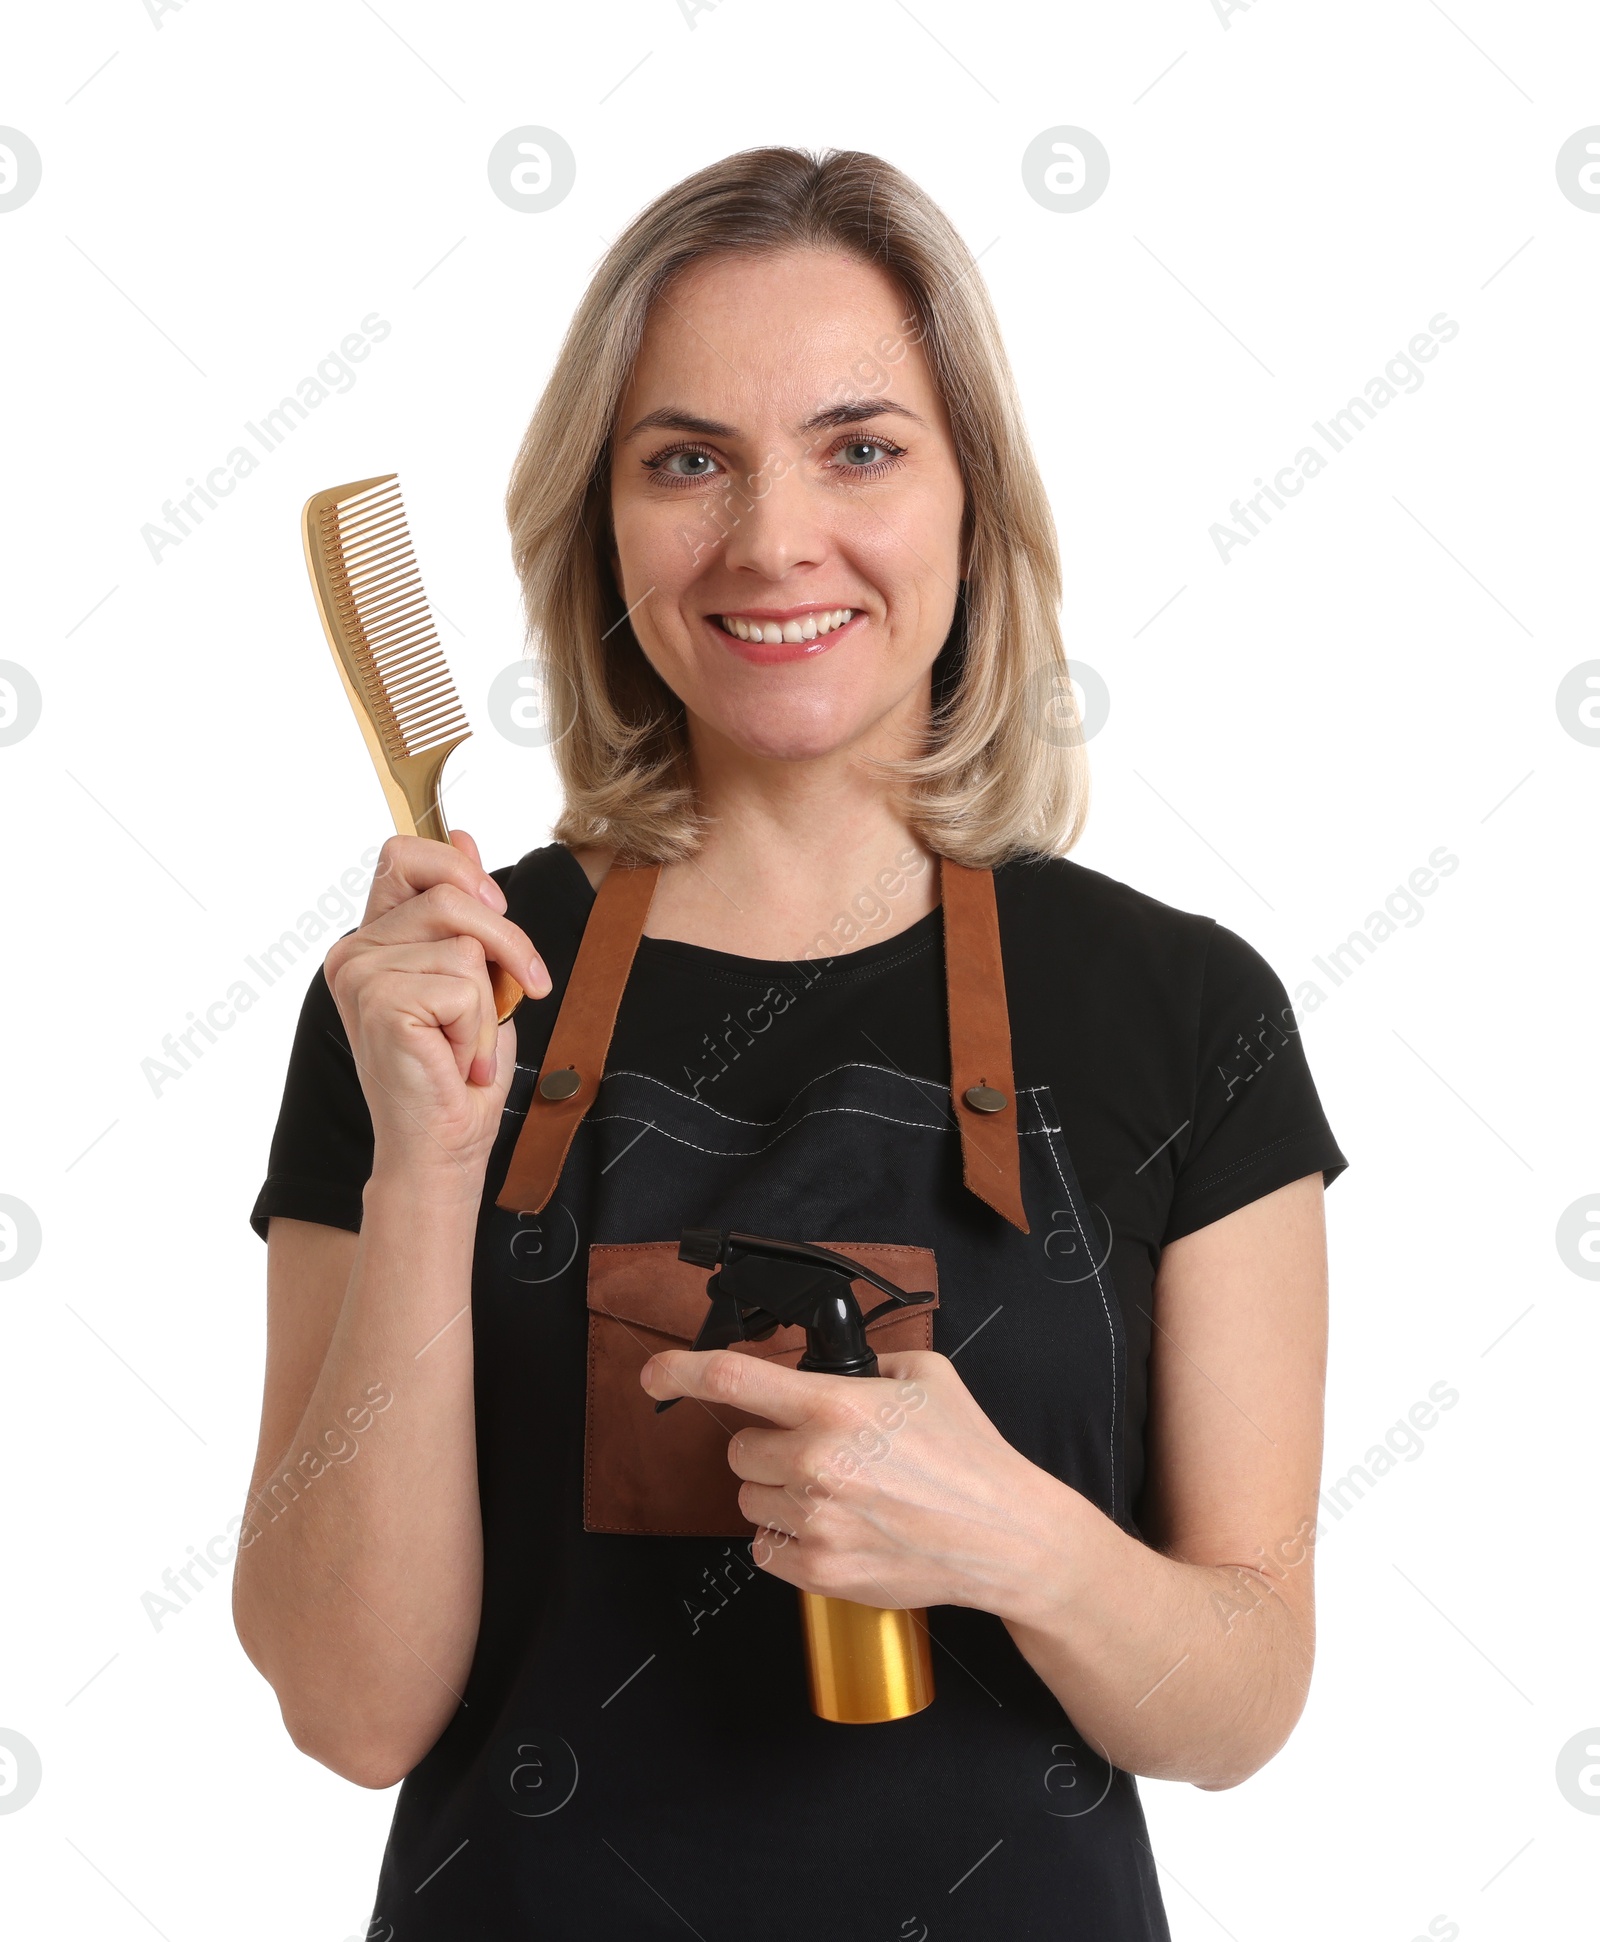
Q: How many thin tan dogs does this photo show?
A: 0